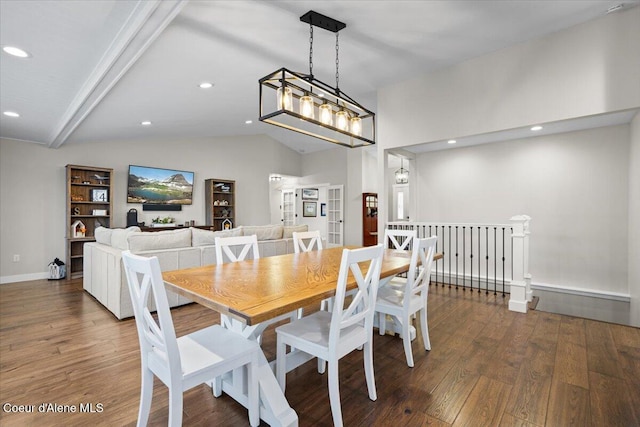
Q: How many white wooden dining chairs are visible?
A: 6